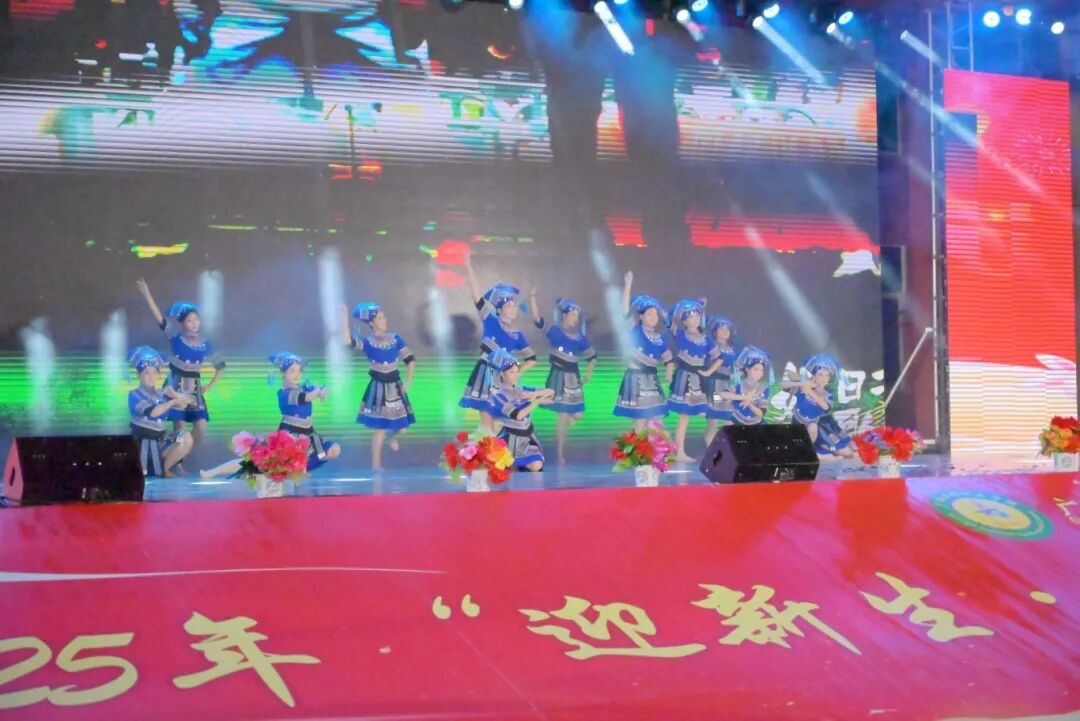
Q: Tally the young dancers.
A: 12